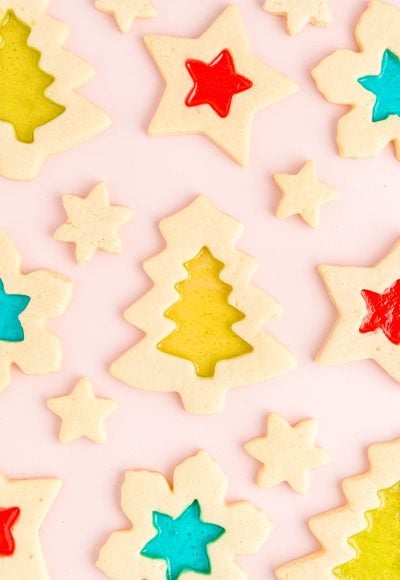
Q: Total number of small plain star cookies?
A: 6